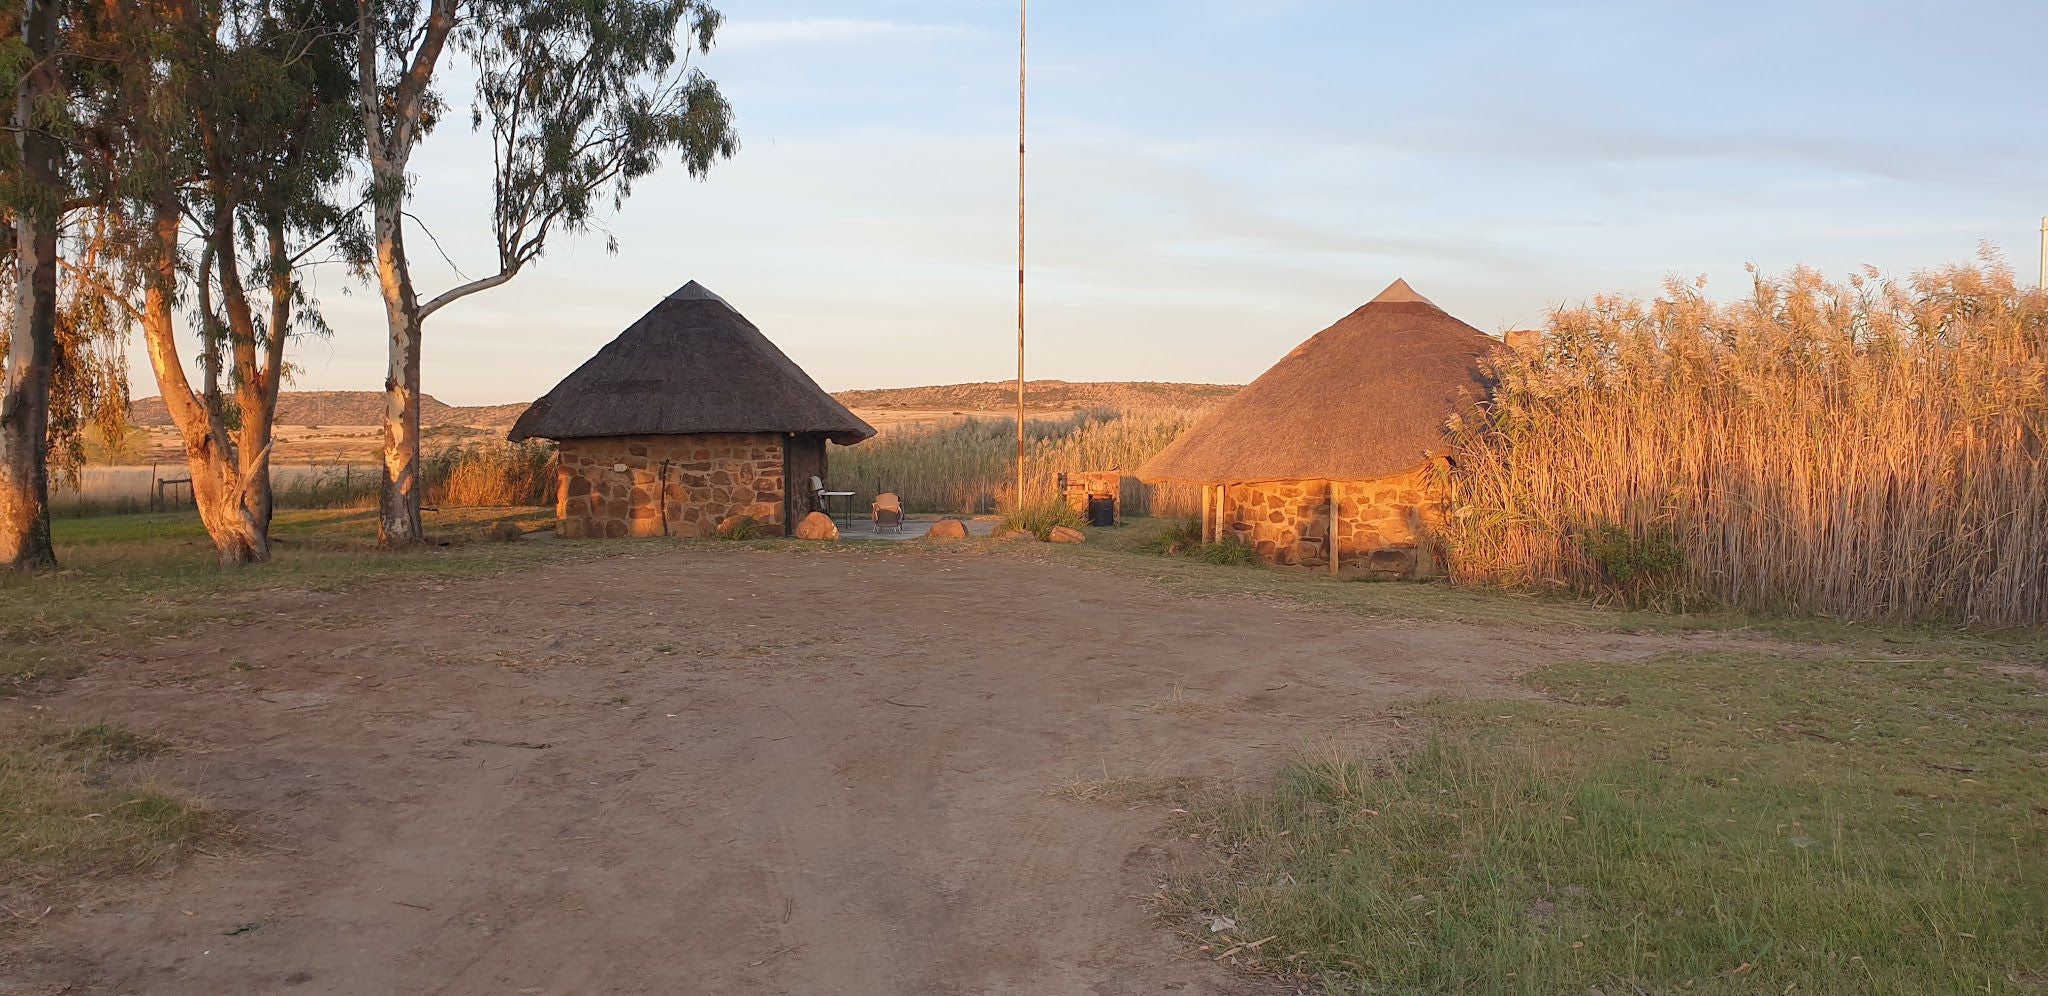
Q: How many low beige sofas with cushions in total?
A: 0